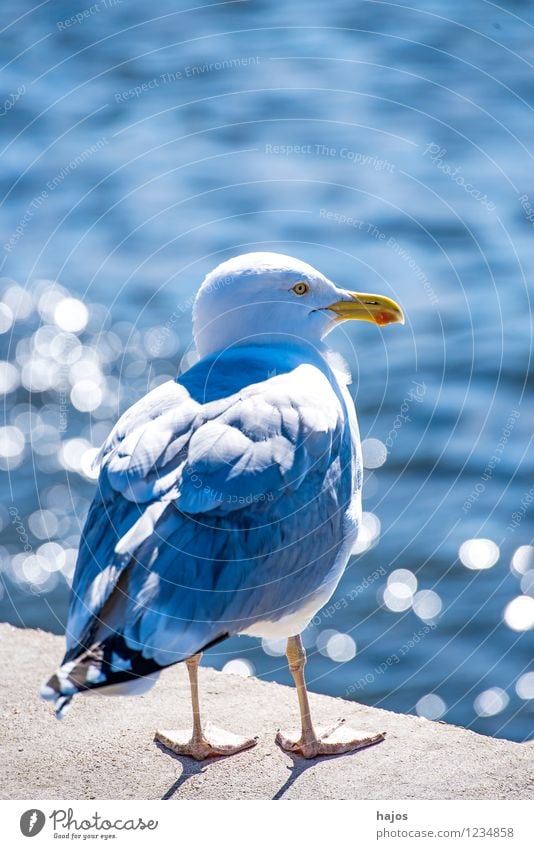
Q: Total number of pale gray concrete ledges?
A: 1